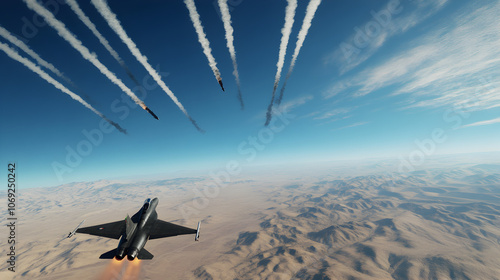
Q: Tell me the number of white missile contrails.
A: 9